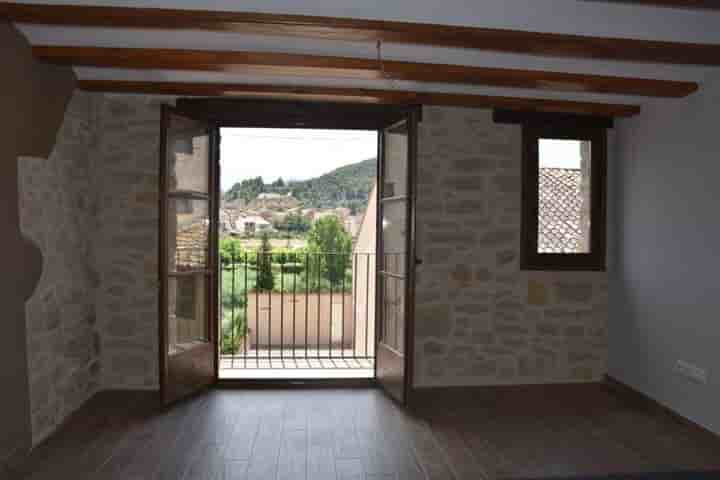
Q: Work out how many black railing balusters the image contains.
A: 13